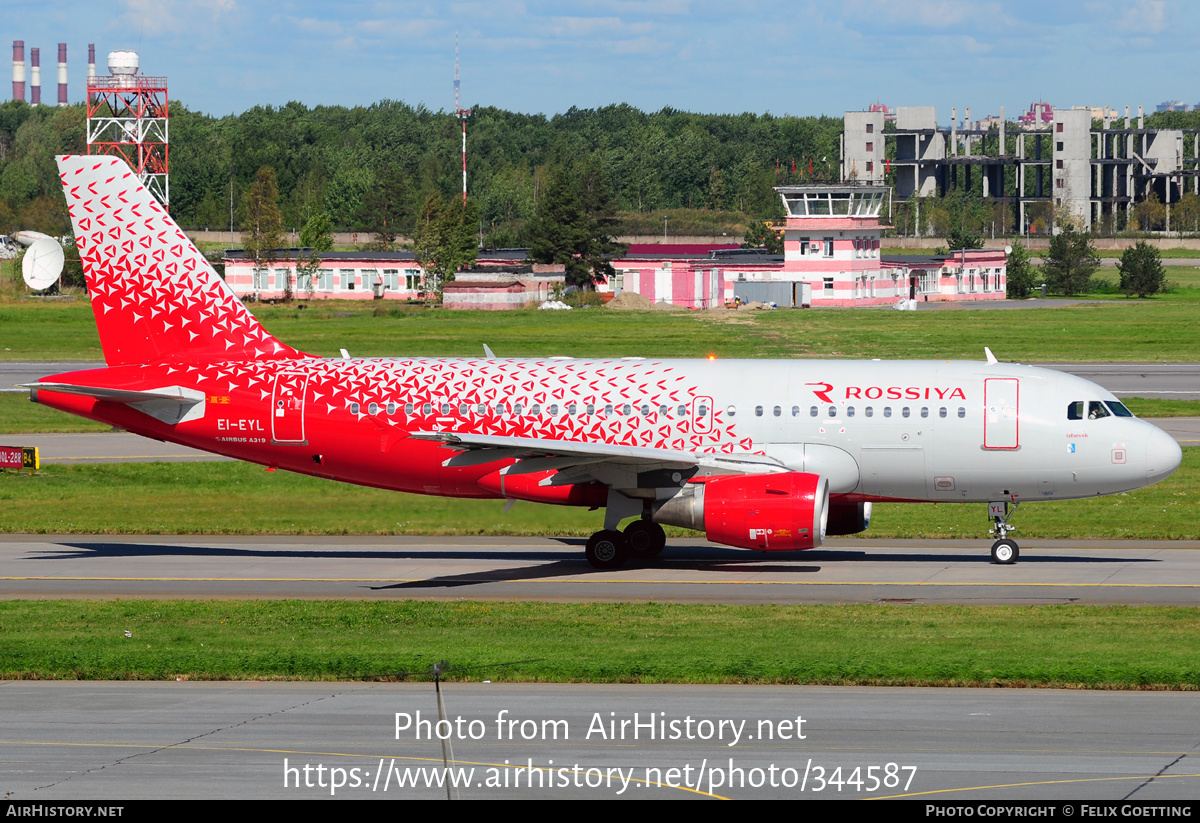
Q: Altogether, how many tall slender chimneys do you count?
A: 4